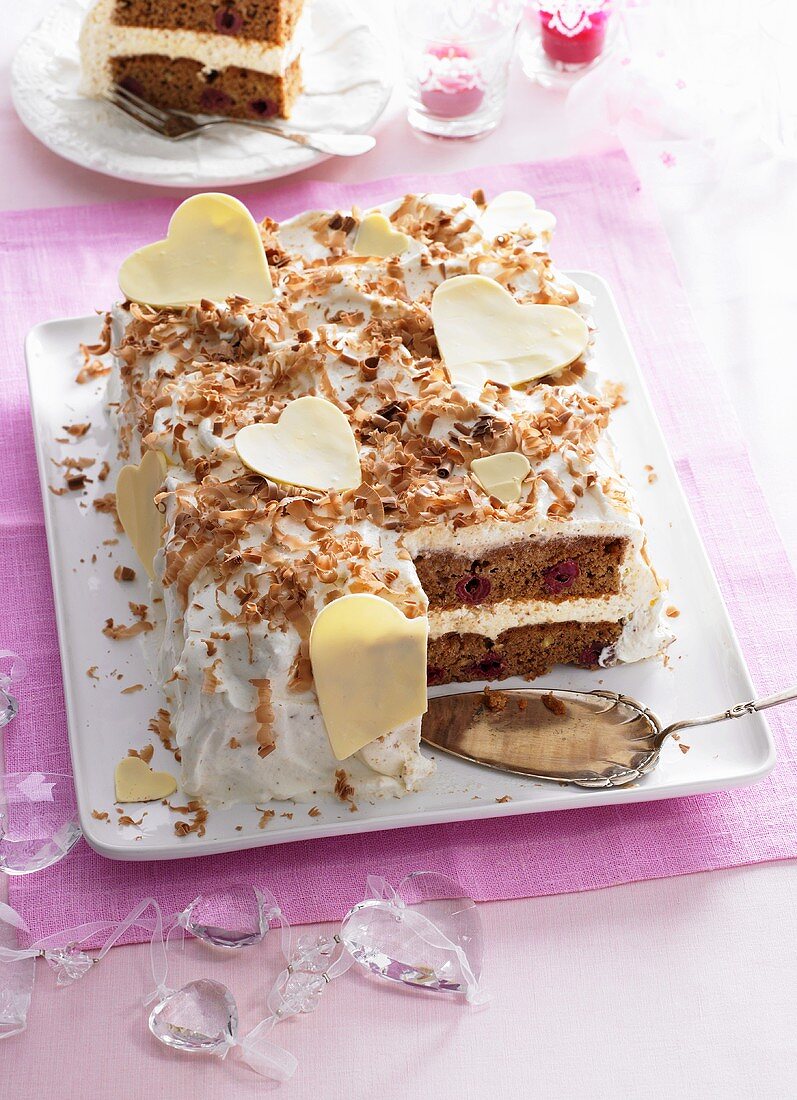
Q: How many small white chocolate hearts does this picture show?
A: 3